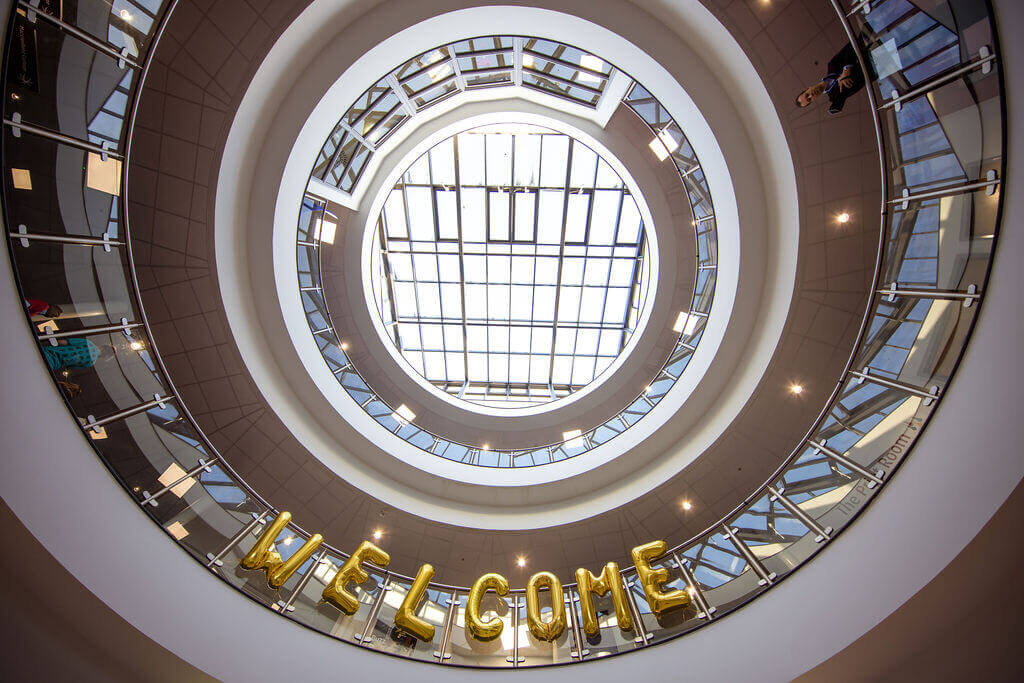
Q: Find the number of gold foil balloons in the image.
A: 7